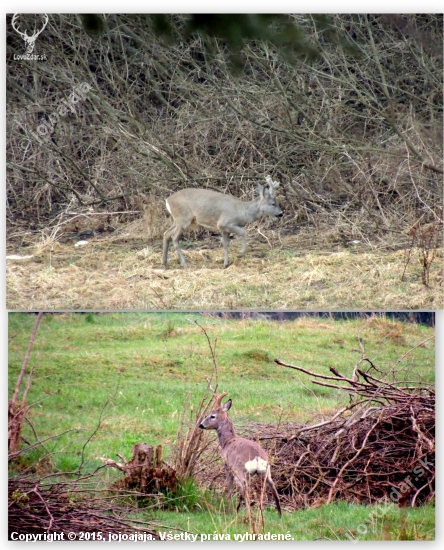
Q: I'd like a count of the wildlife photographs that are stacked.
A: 2